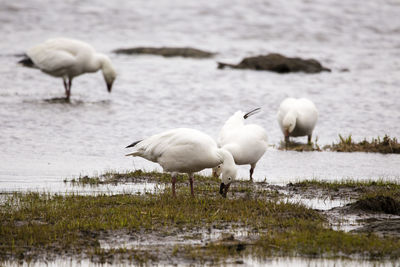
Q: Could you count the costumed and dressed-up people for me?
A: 0